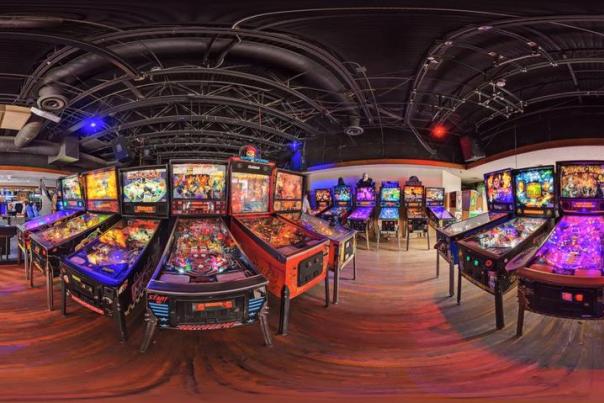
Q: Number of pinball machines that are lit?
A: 15